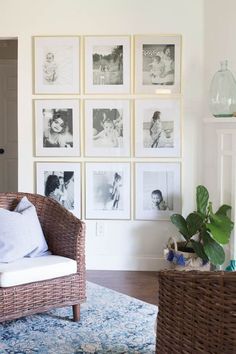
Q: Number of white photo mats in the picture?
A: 9